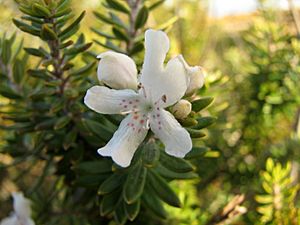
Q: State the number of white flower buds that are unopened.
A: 3